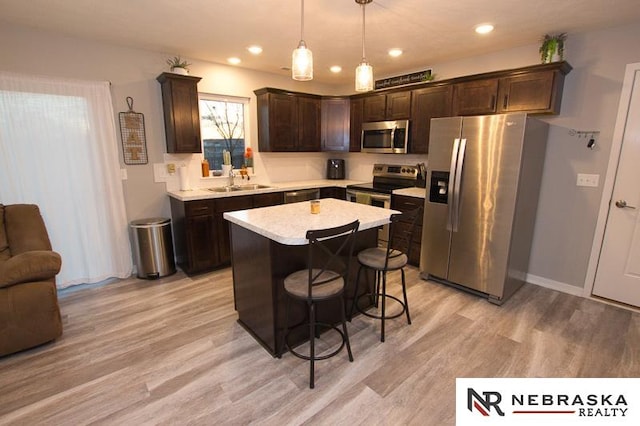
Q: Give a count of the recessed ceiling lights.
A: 5